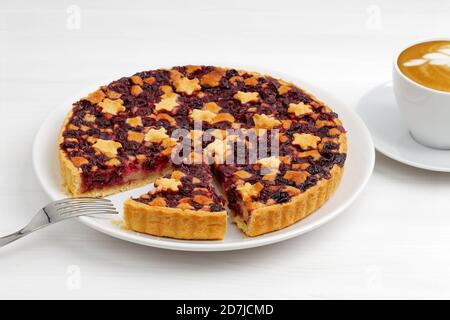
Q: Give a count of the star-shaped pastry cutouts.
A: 14